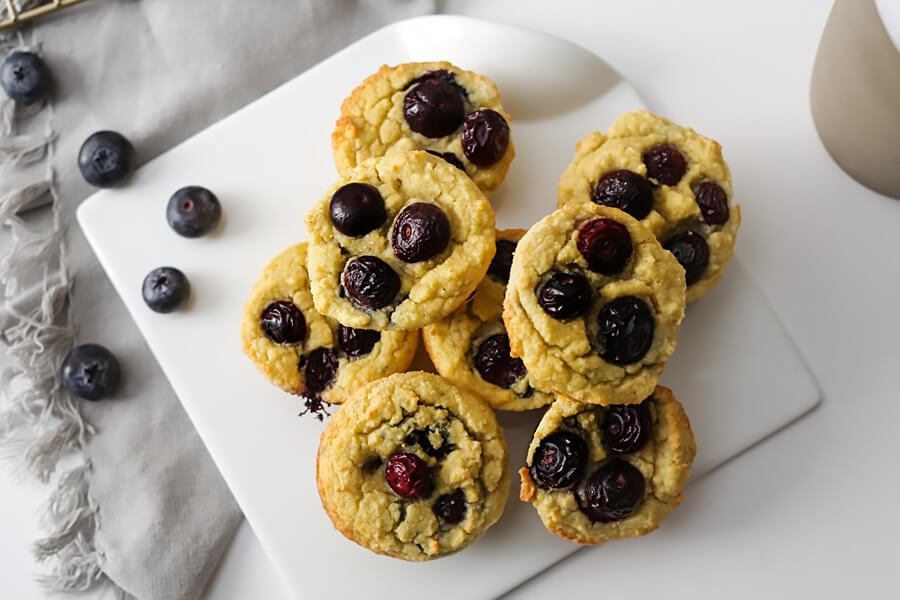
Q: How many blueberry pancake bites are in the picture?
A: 8